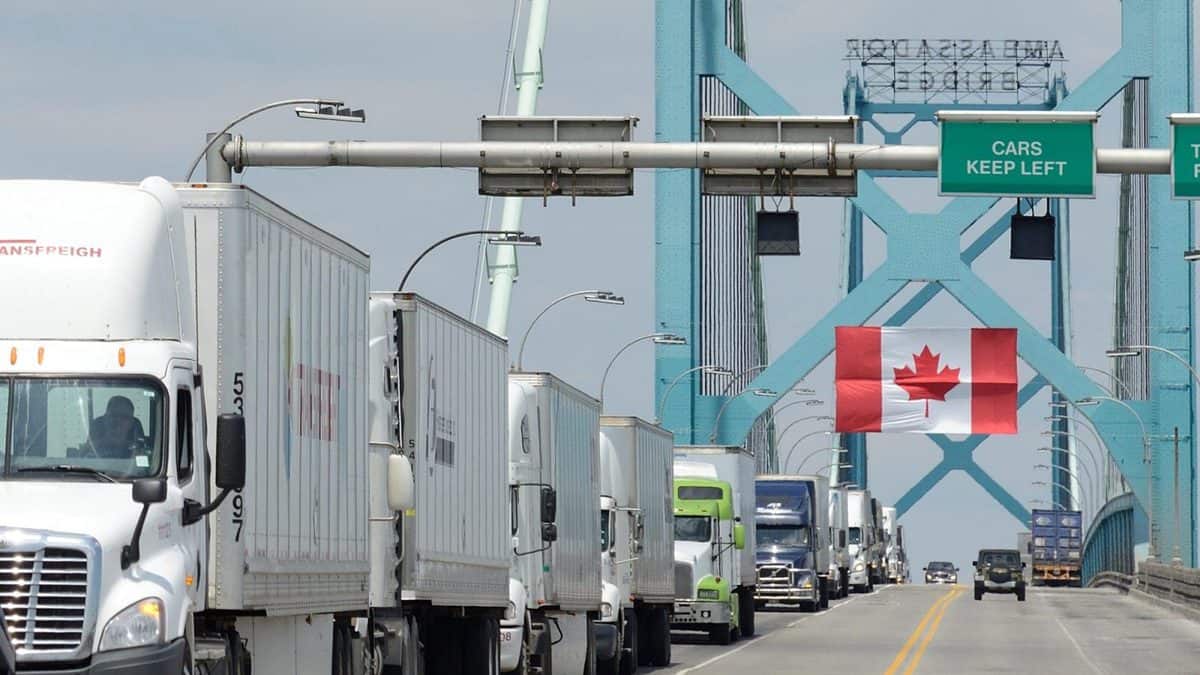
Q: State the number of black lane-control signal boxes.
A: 2